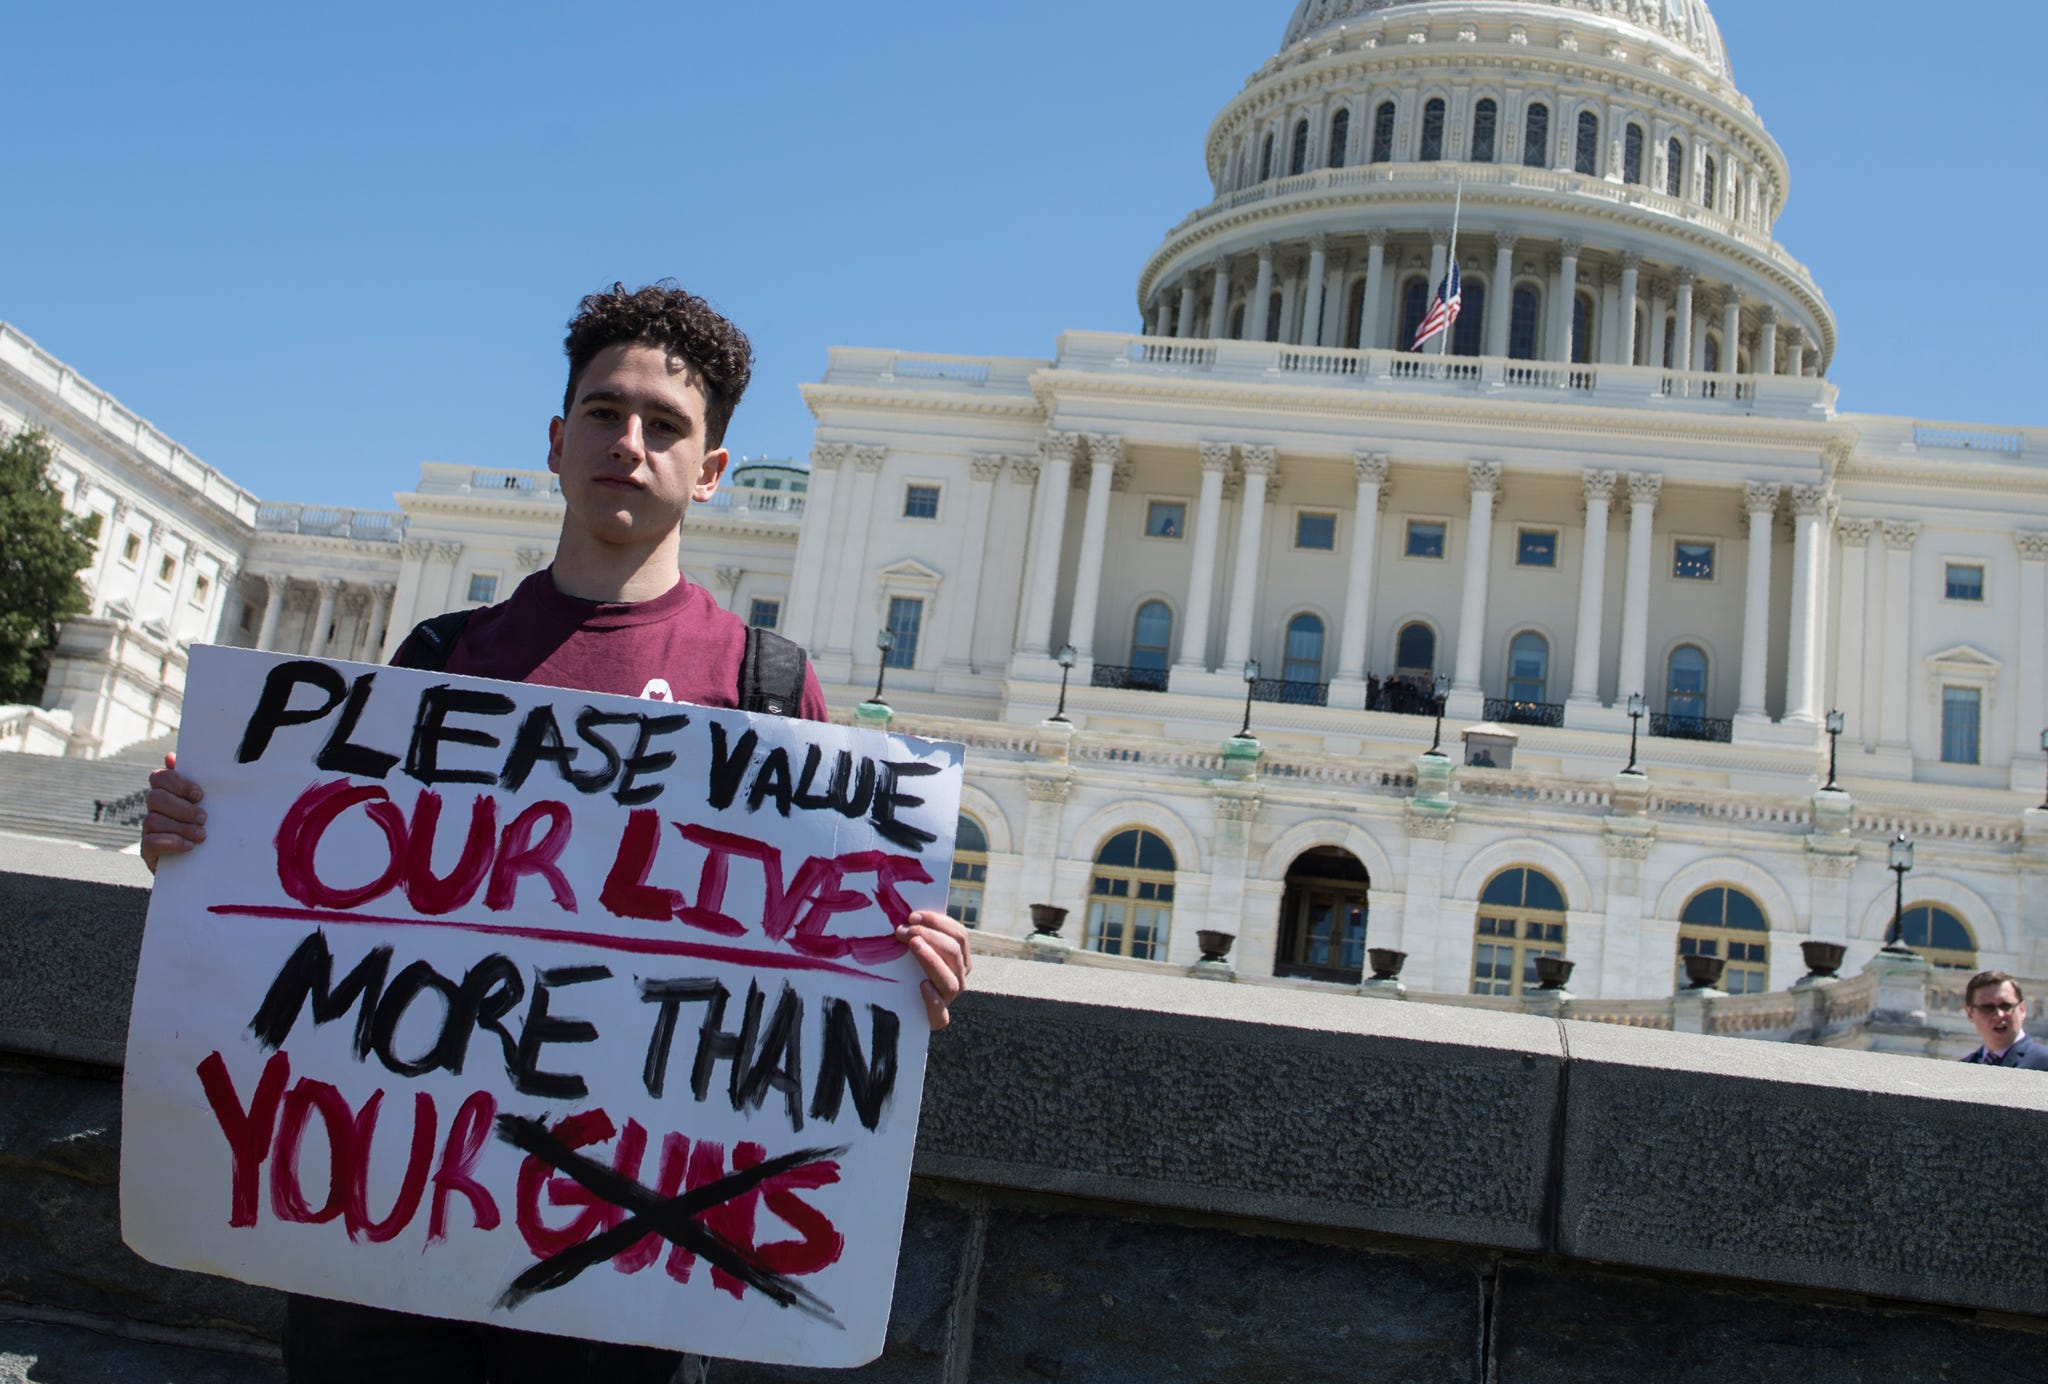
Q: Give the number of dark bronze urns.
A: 6